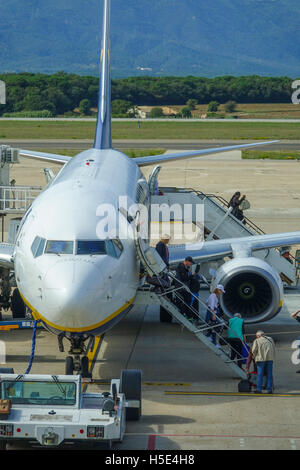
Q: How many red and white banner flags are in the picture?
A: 0